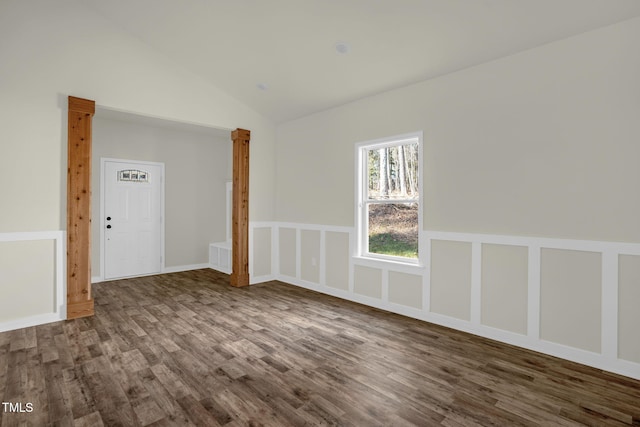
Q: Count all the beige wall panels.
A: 11